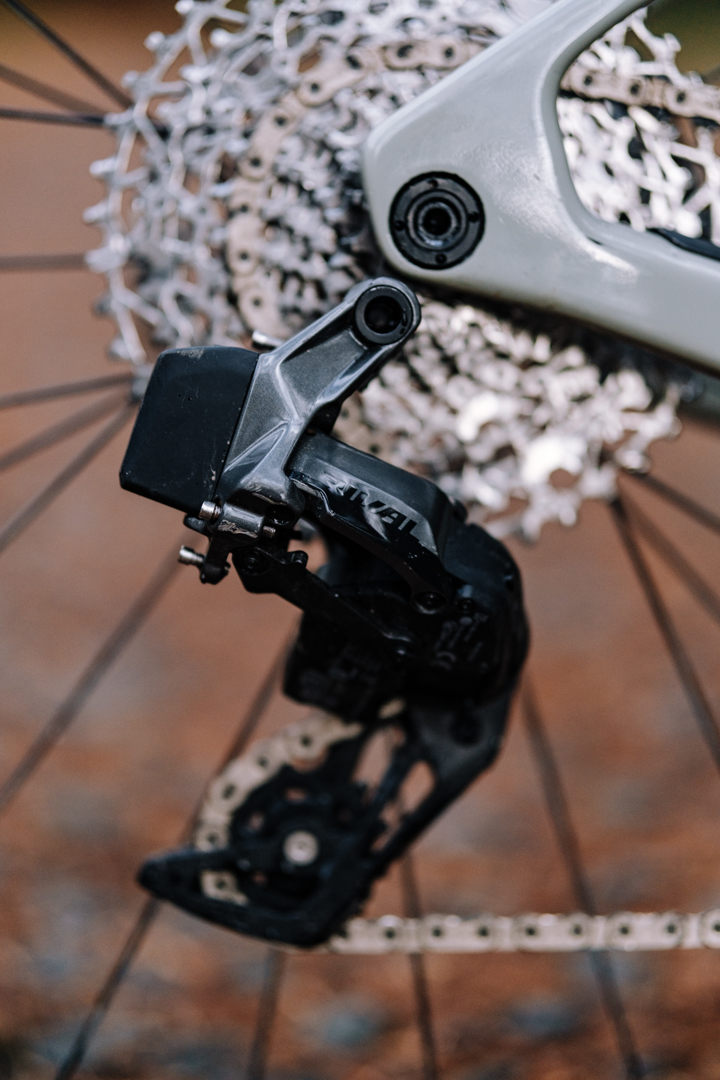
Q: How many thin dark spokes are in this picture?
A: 15